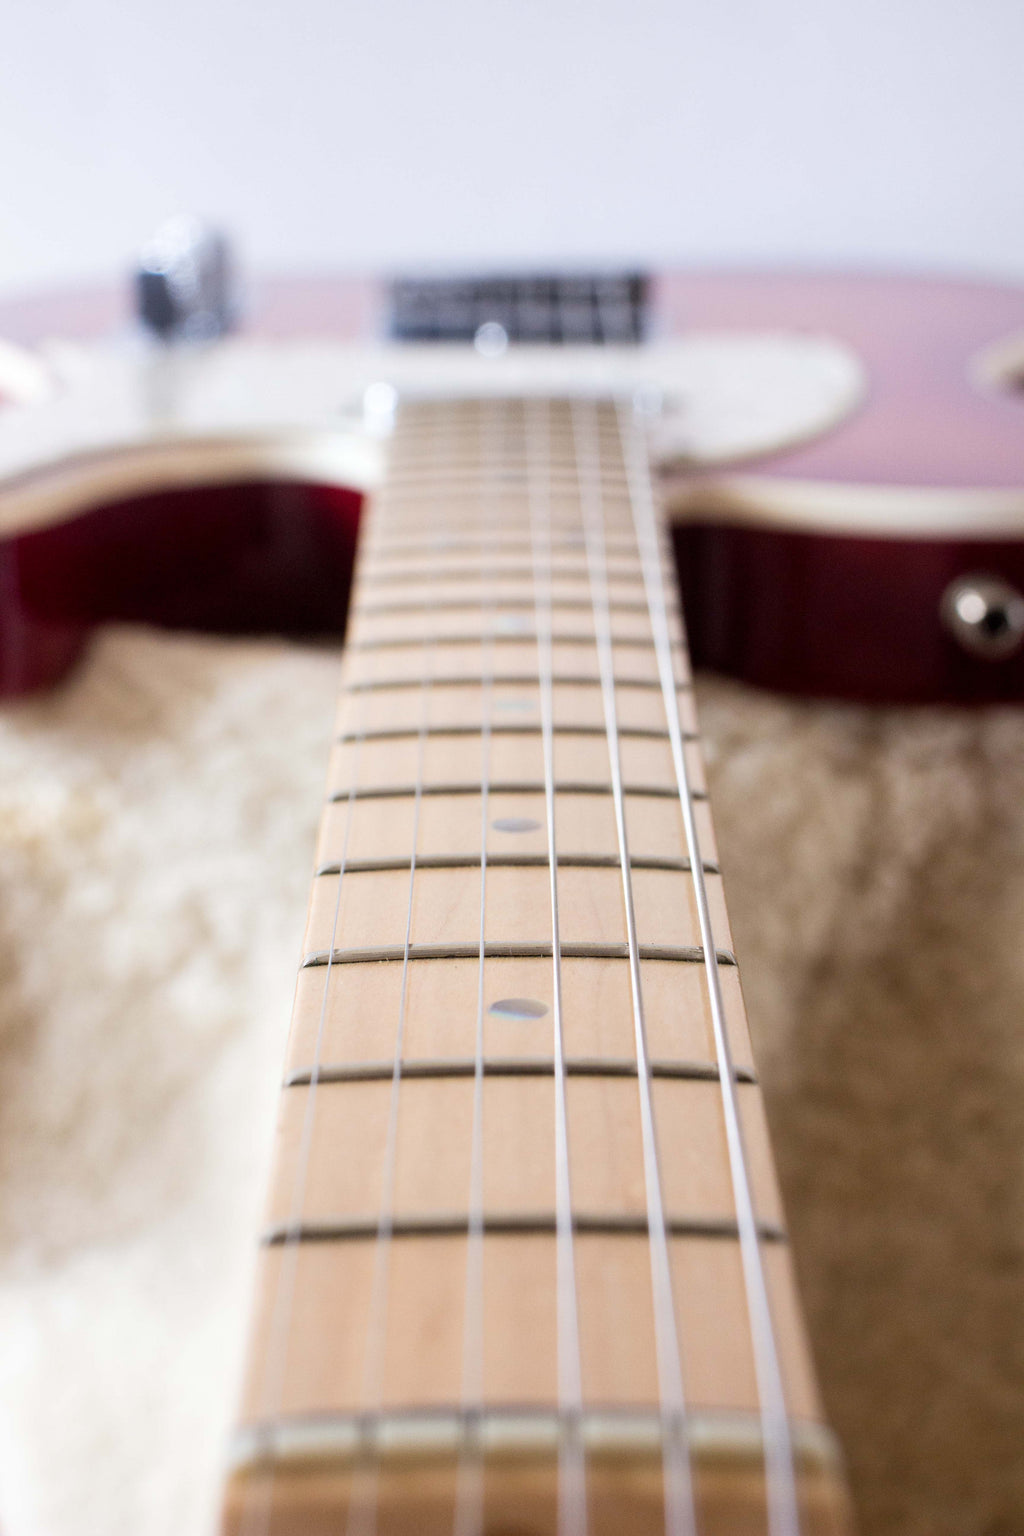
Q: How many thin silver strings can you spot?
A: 6